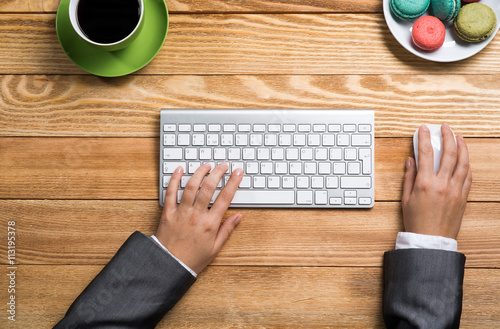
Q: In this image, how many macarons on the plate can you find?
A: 5